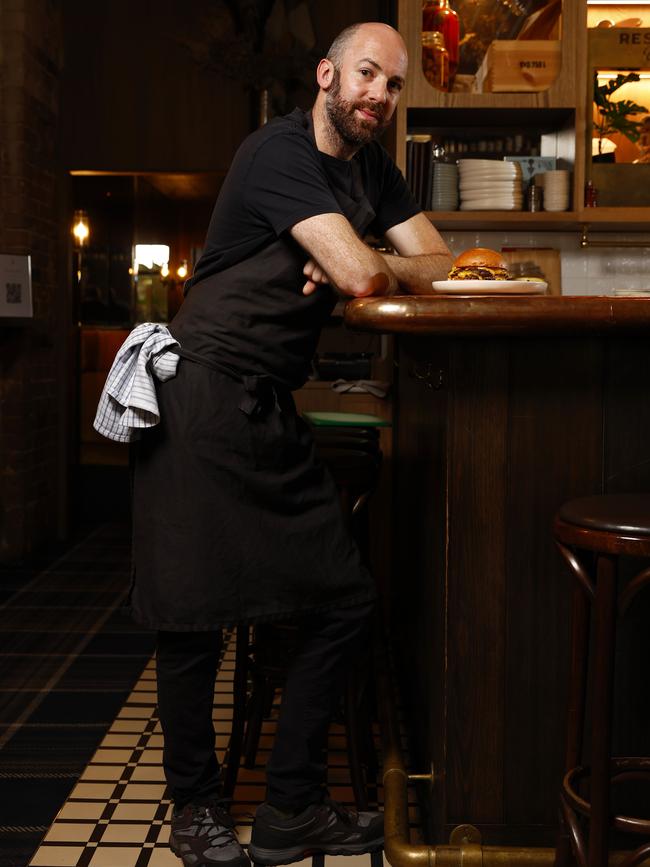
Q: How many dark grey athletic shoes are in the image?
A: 2